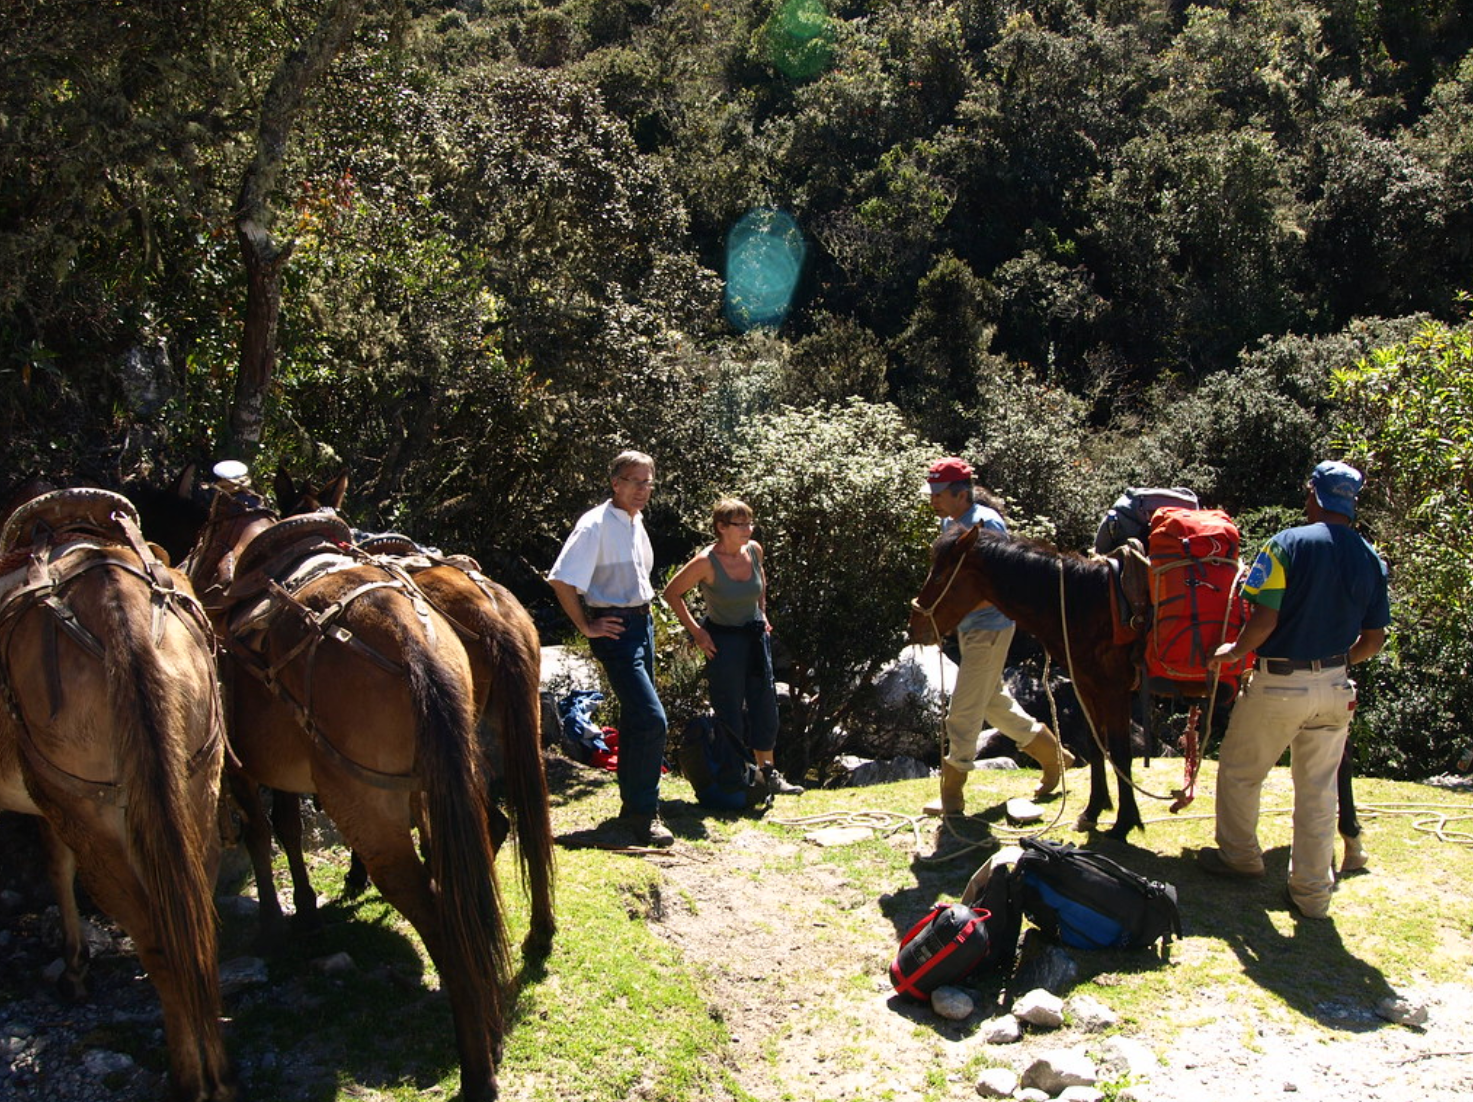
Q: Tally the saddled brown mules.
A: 3